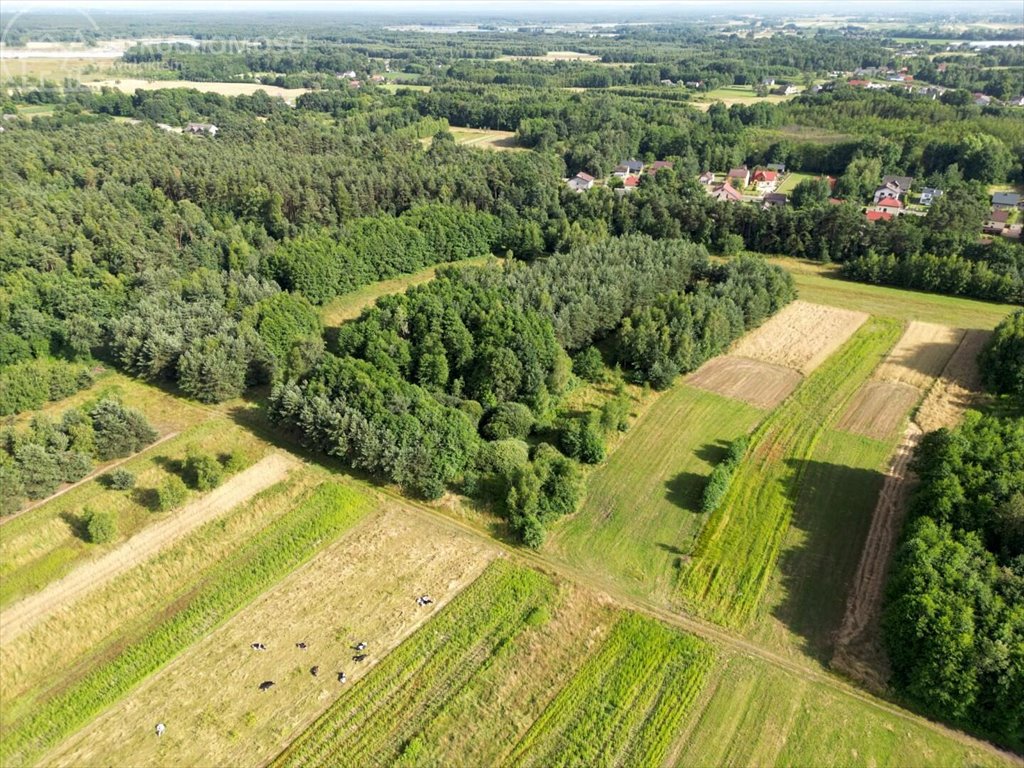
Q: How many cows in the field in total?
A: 9